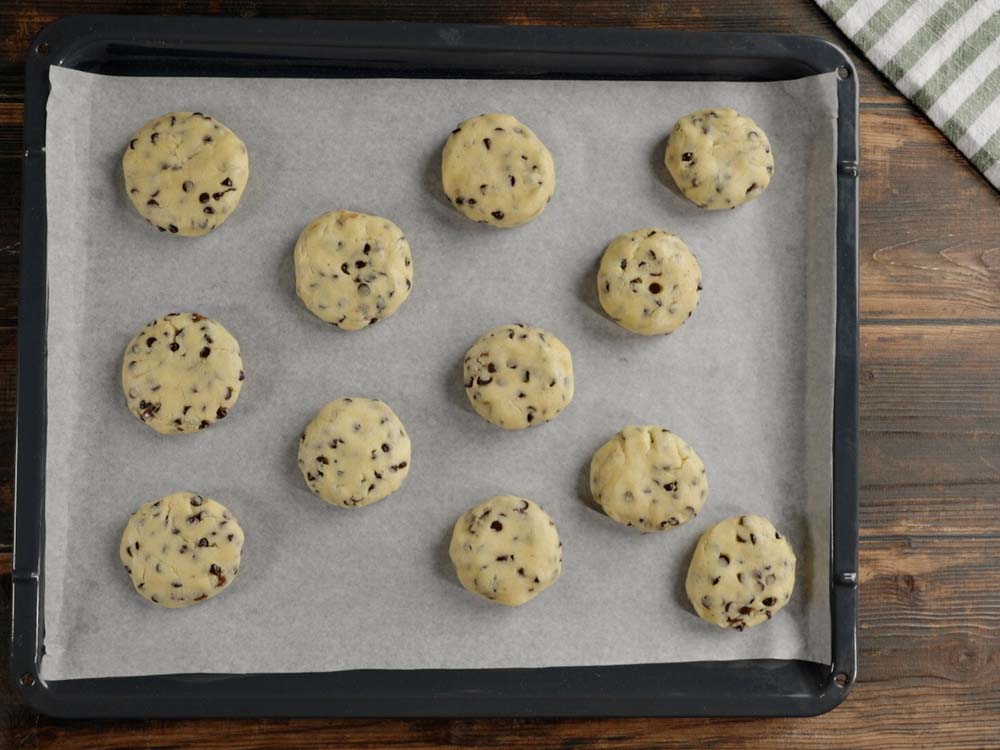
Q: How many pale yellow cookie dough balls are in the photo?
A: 12